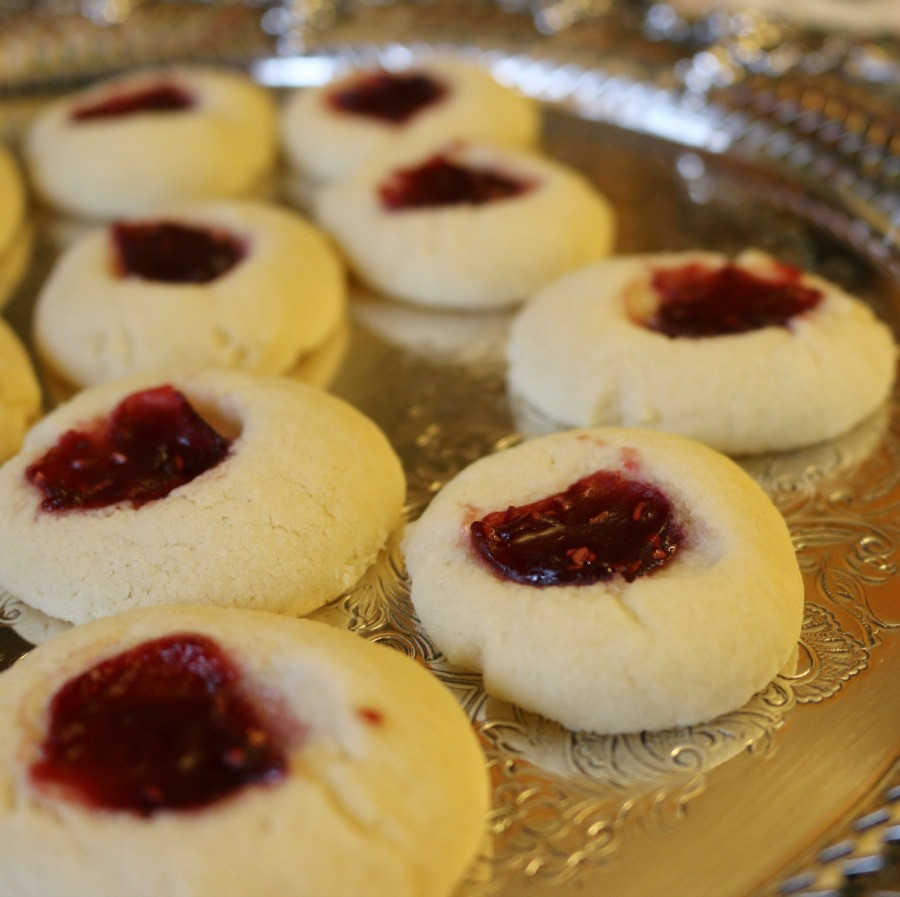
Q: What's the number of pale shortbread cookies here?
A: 10